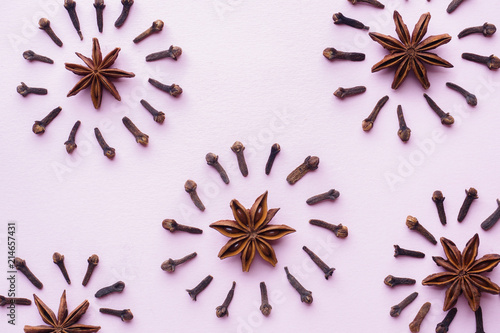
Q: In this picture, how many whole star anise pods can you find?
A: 4